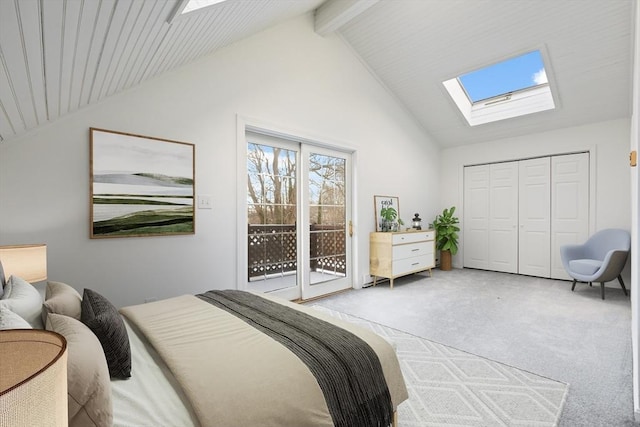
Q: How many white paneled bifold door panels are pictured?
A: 4